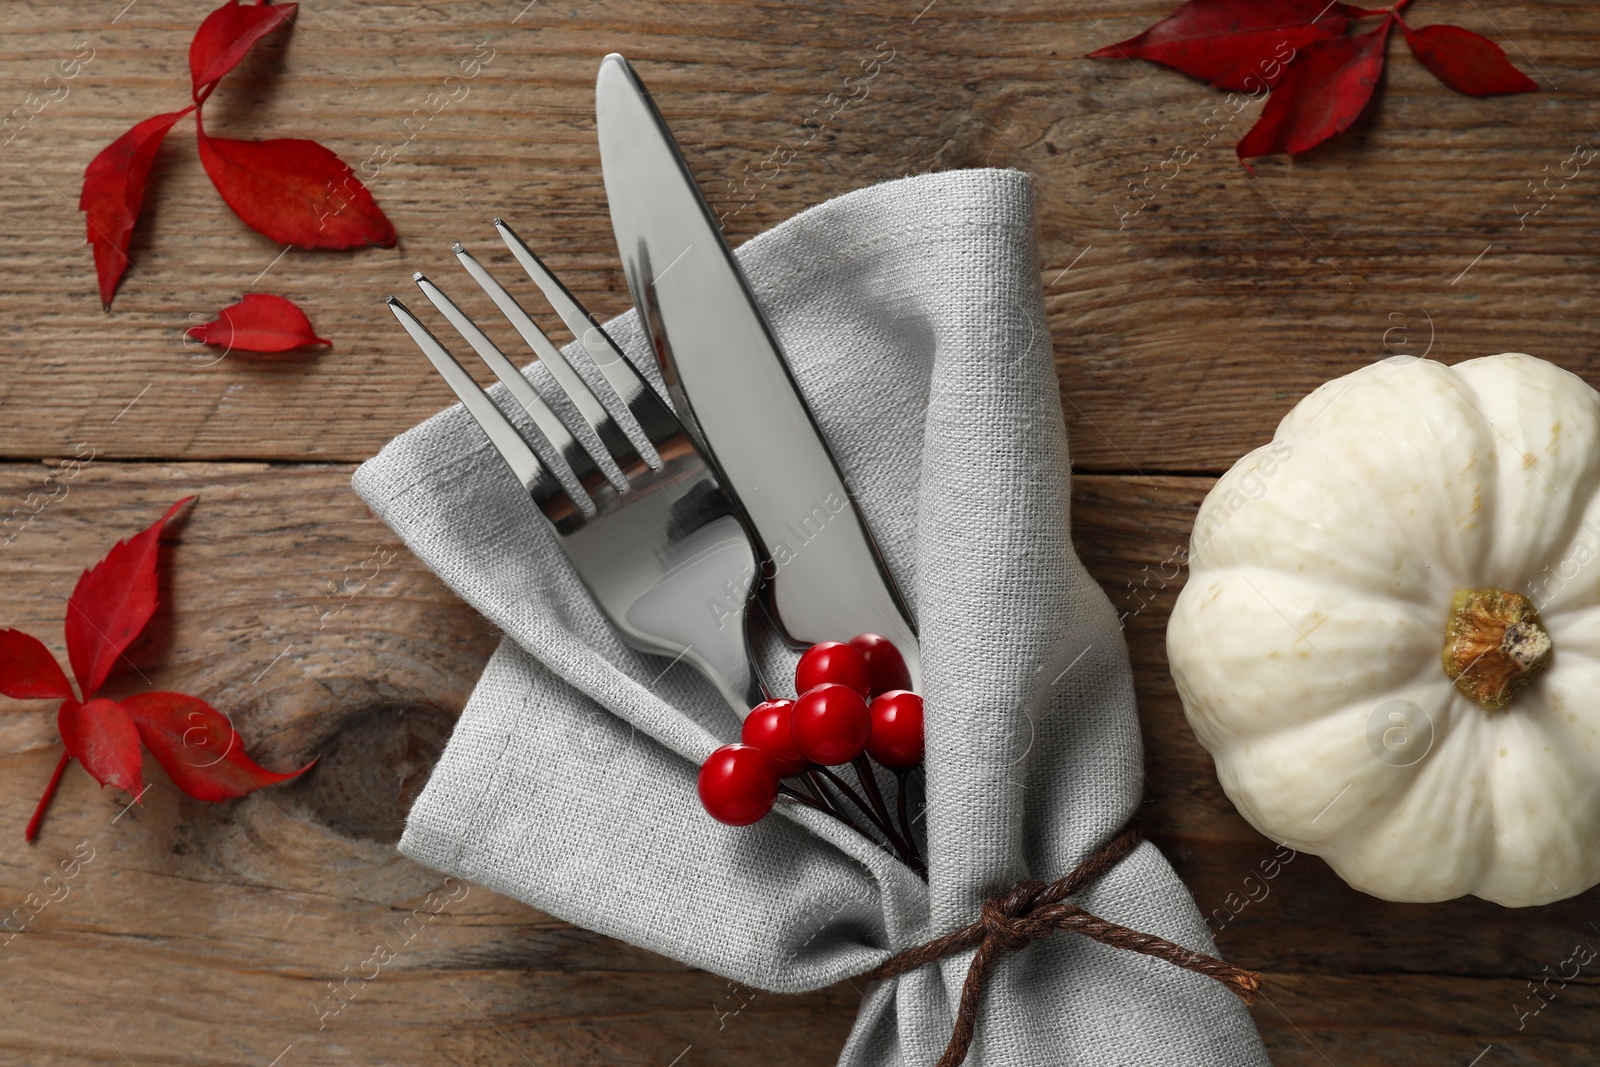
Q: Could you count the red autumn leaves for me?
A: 11